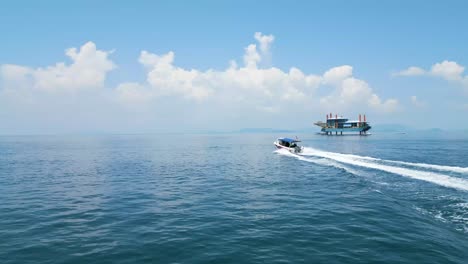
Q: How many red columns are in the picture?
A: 5